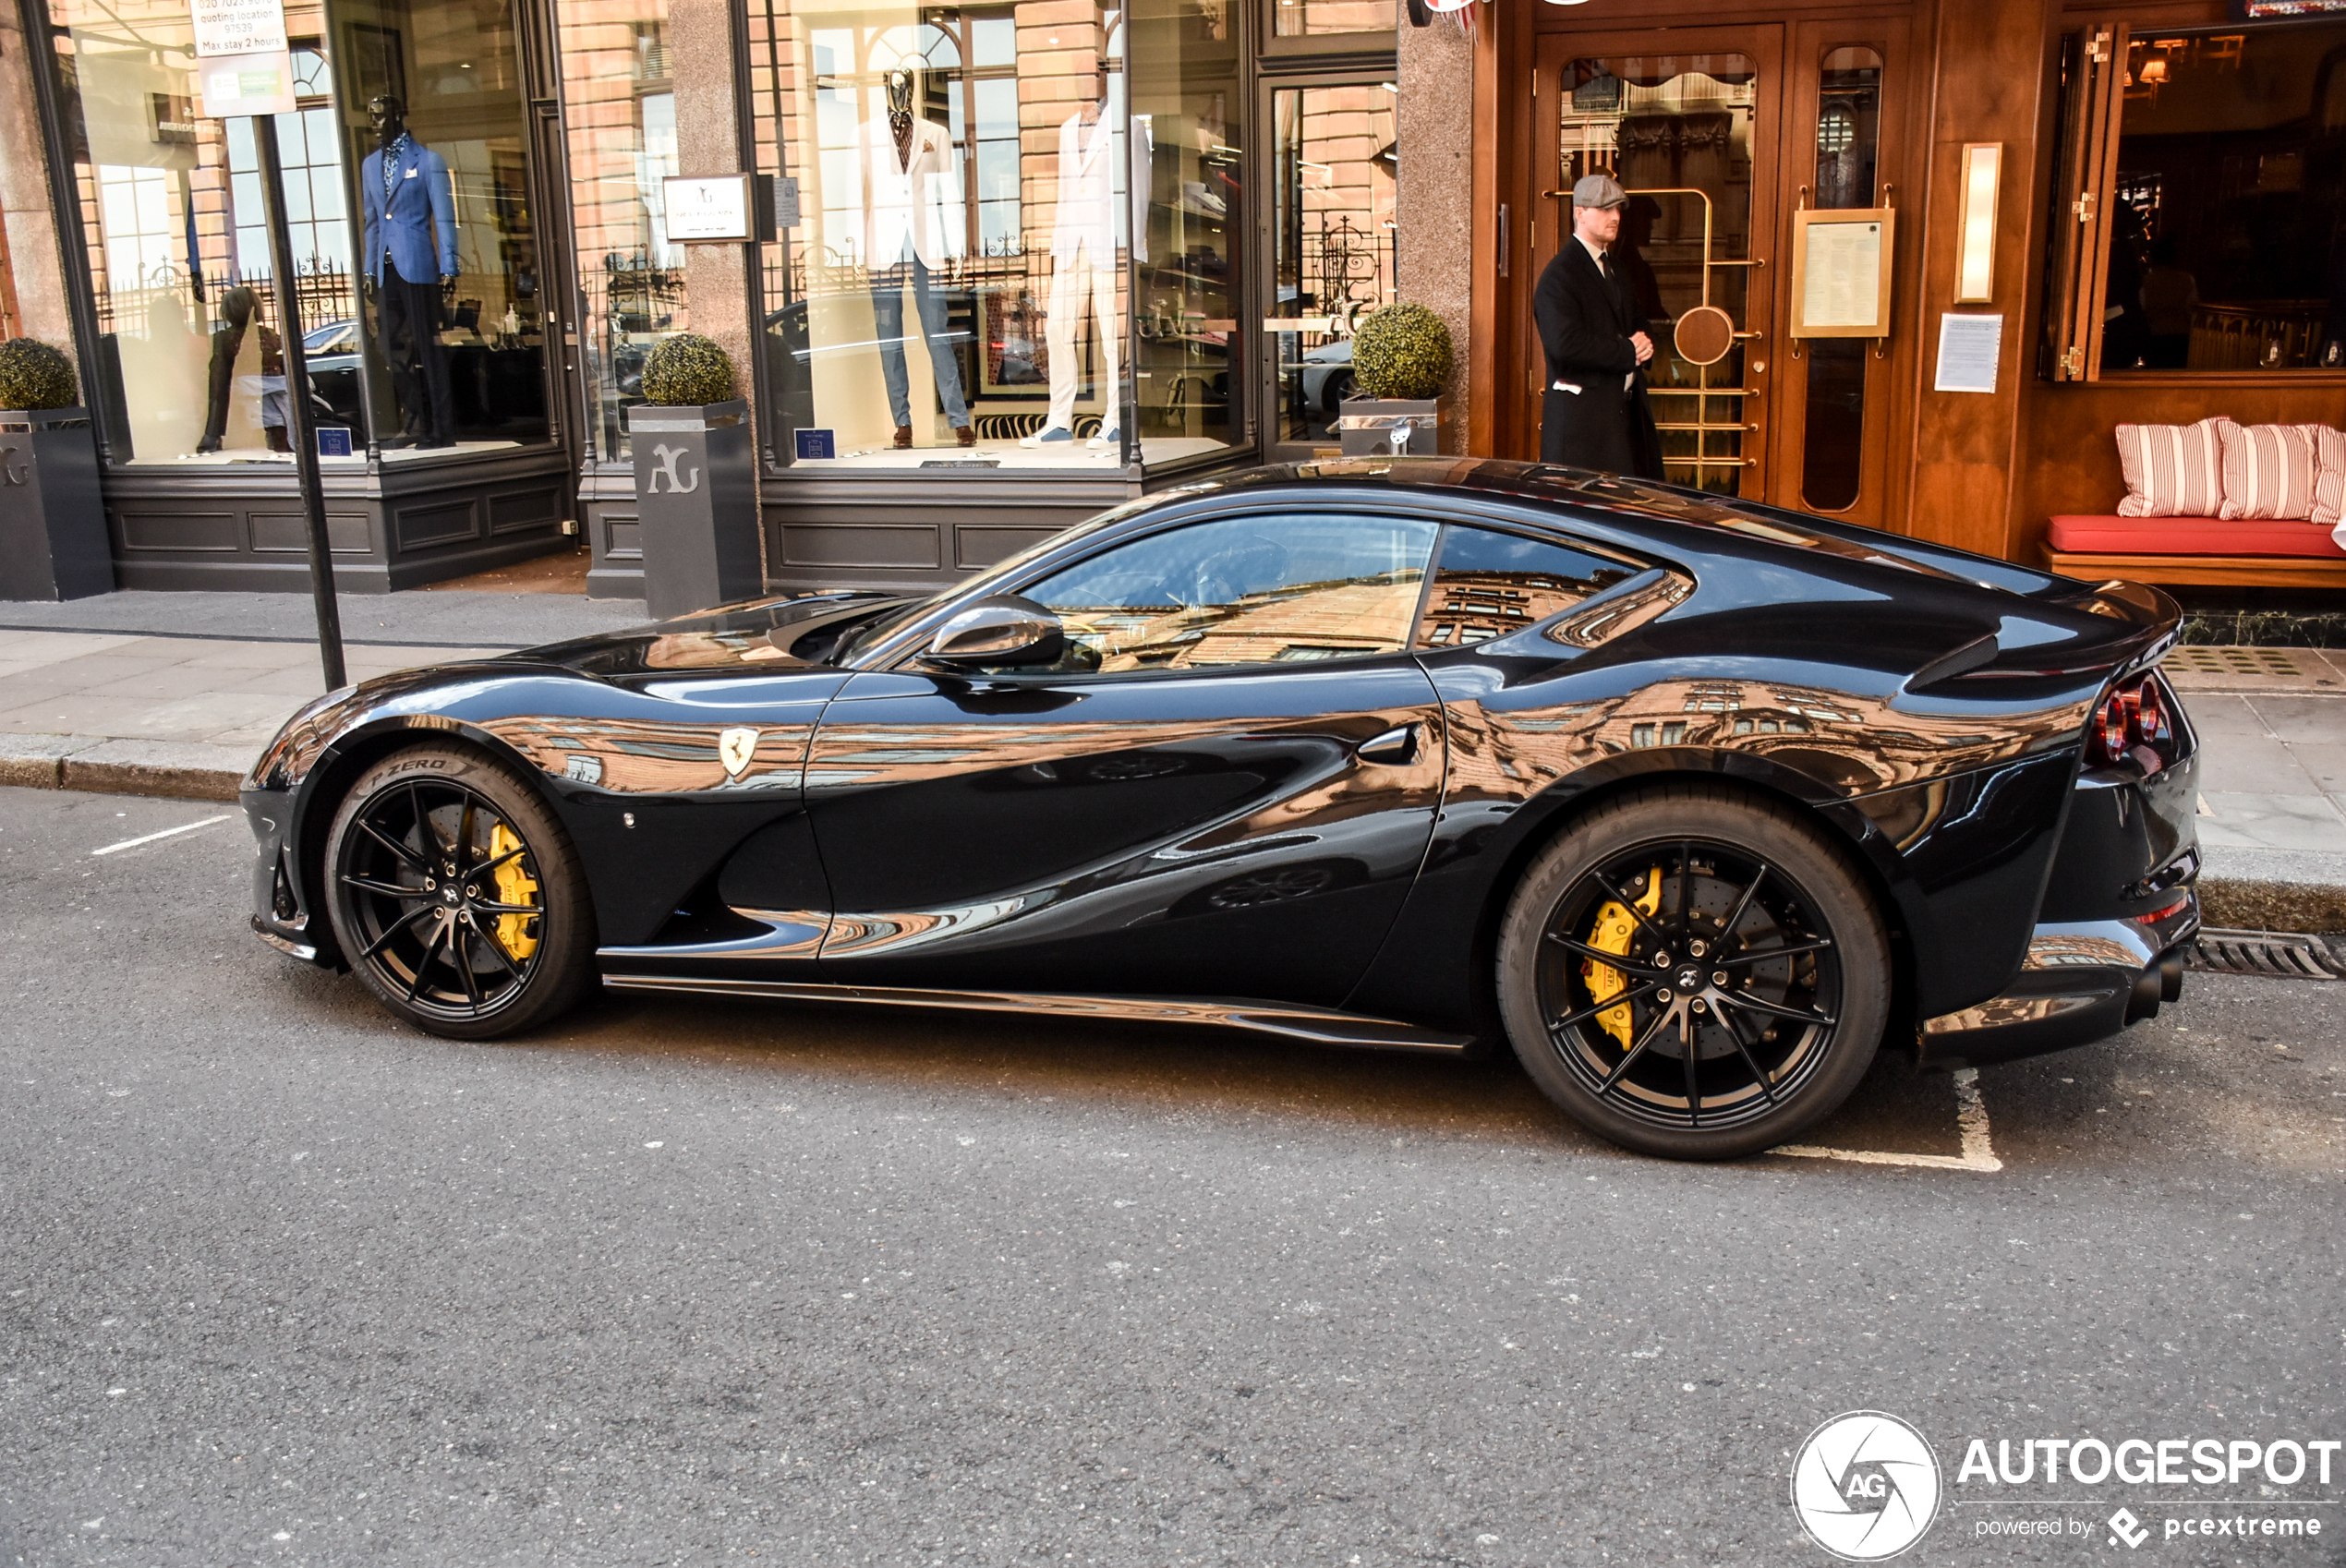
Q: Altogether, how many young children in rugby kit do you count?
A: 0